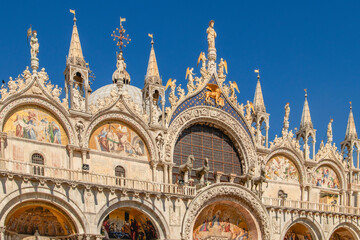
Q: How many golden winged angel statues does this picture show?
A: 6